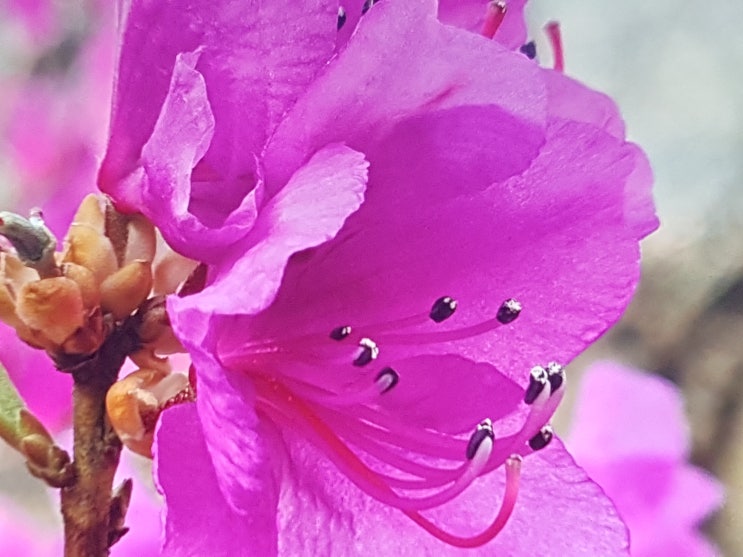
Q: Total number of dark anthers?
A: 12